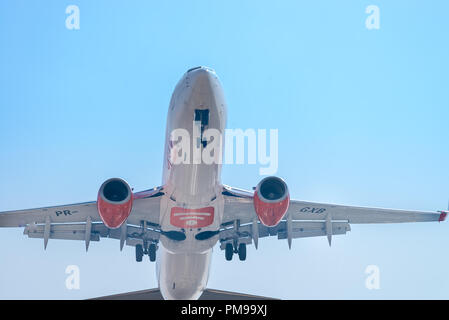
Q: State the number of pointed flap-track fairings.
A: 6